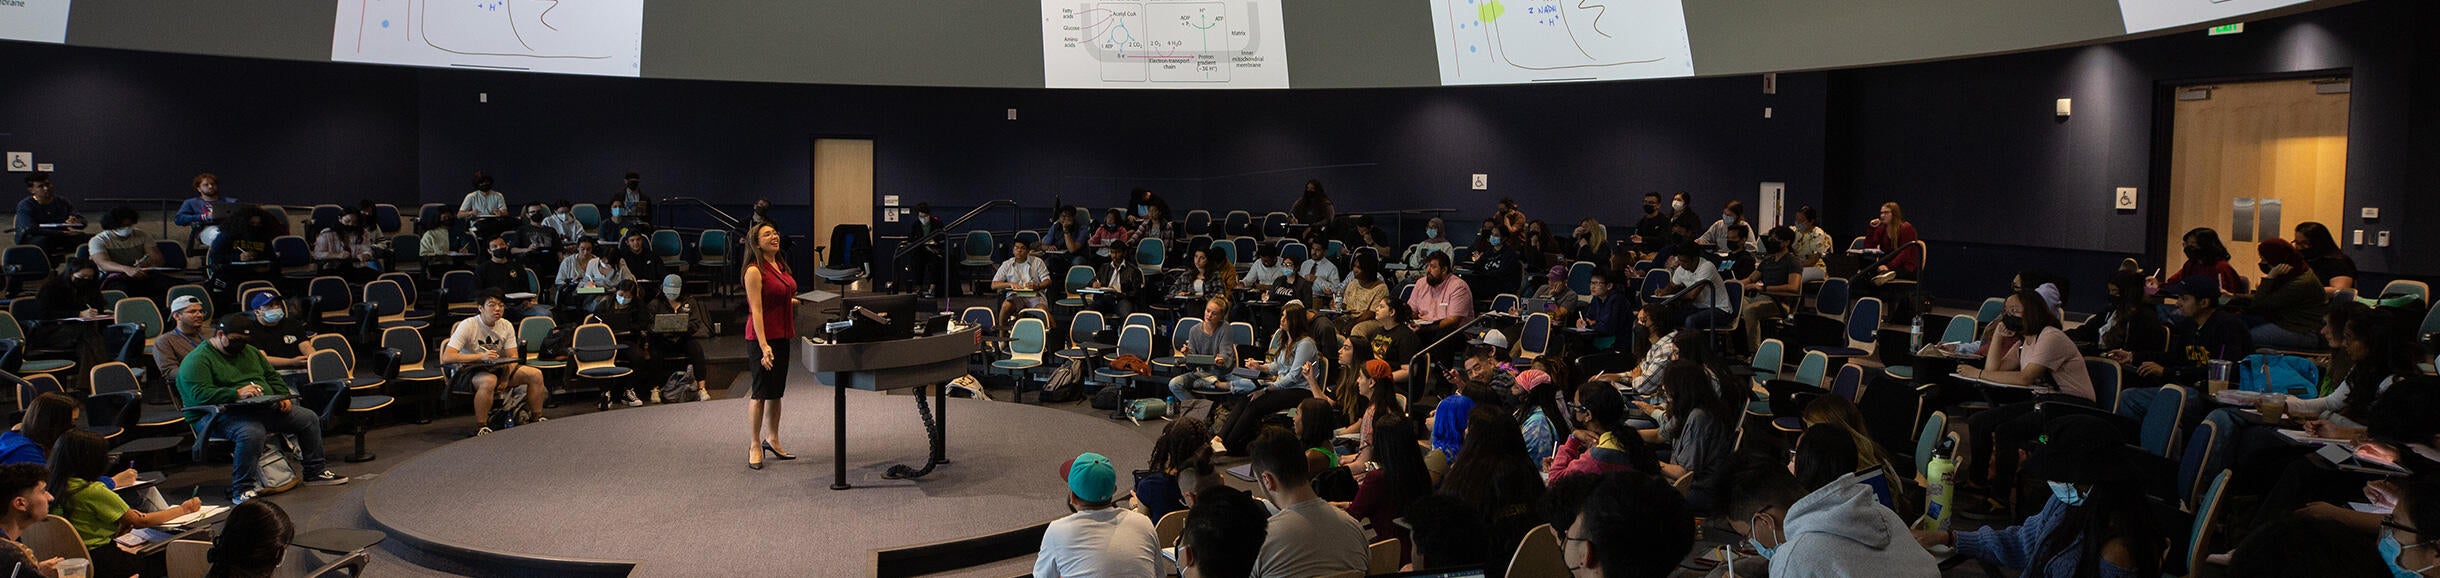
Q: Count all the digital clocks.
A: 0